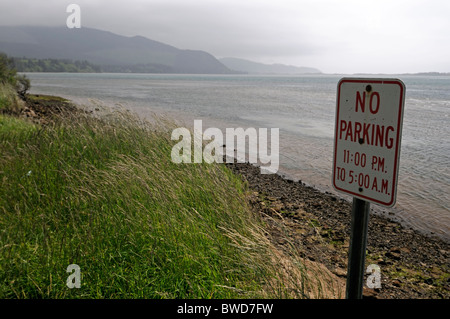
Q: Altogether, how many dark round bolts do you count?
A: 3